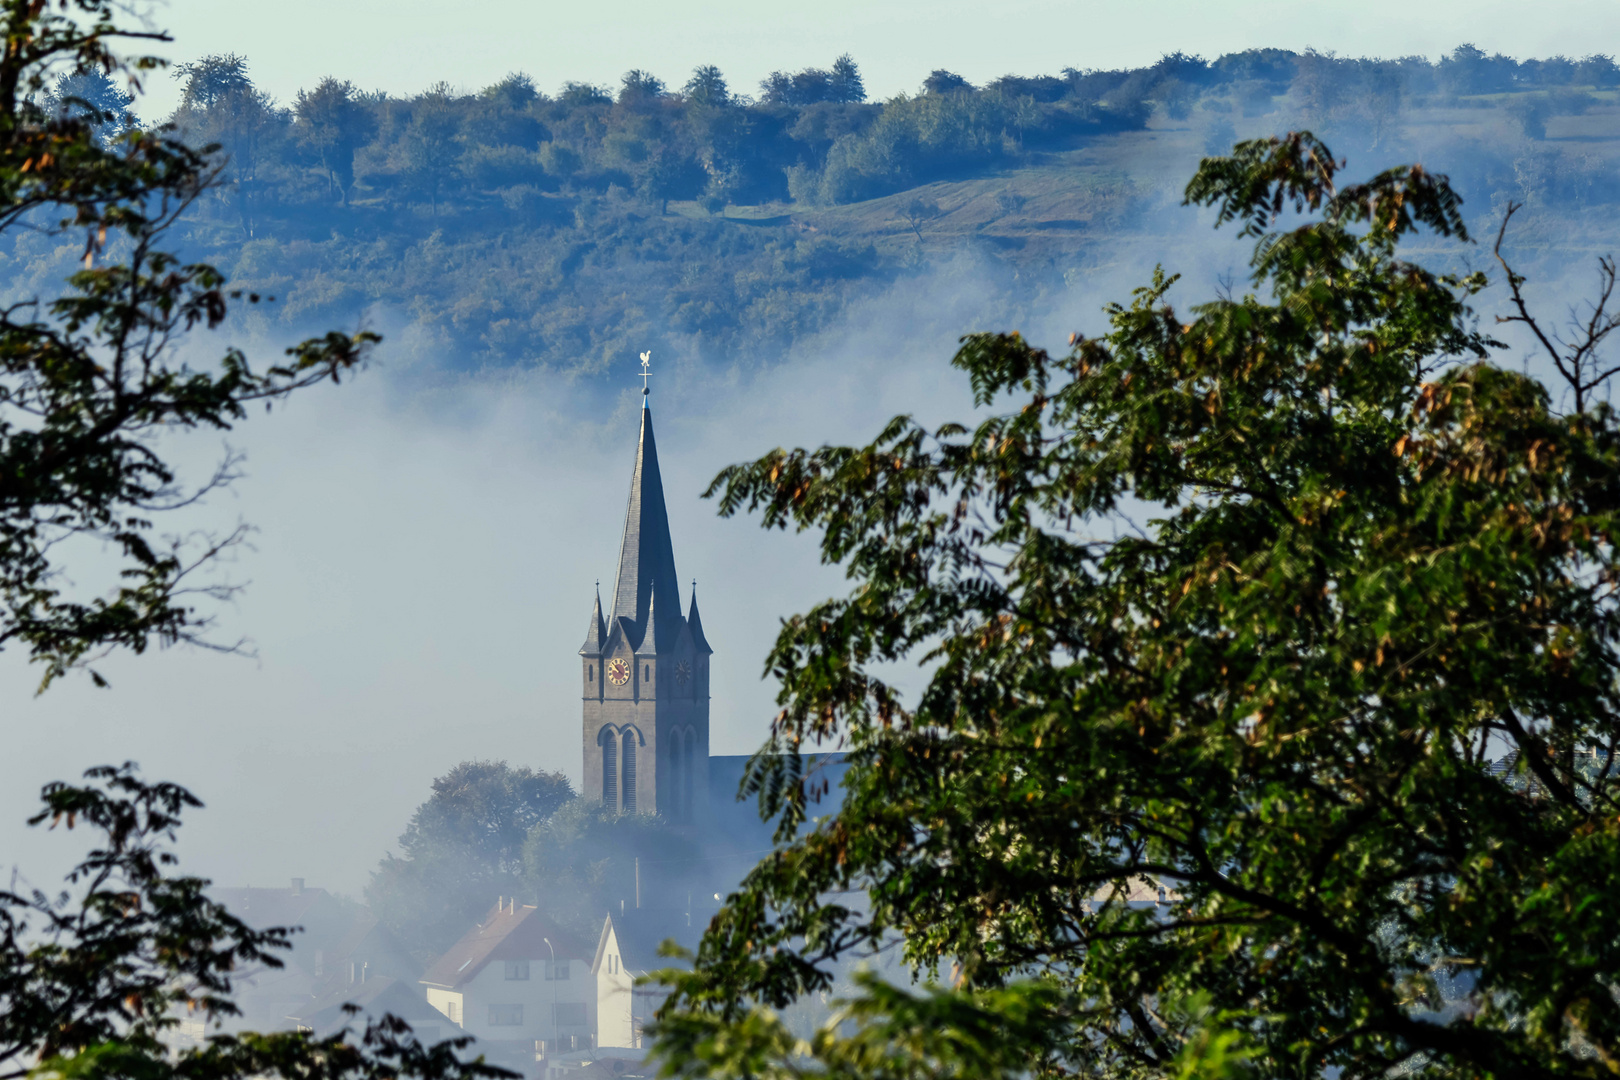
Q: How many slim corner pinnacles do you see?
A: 3